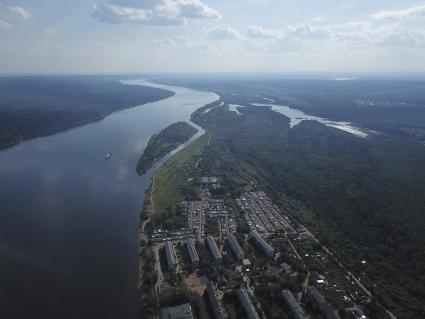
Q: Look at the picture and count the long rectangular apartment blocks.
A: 9